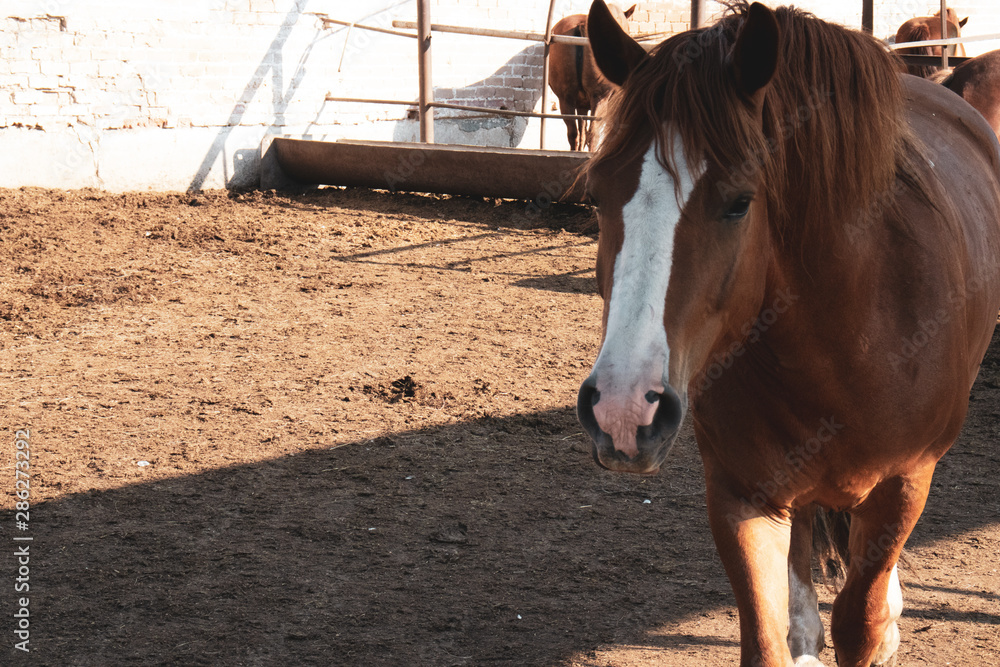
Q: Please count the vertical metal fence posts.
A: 5